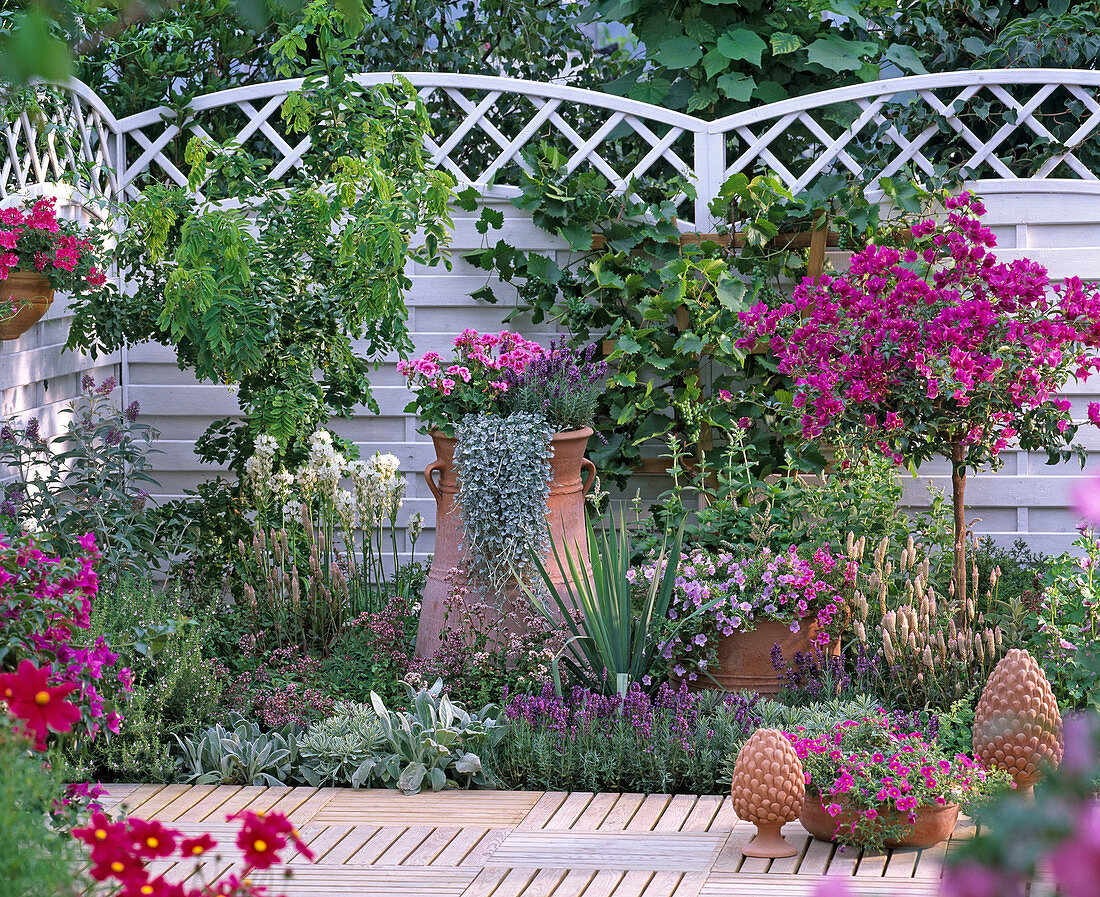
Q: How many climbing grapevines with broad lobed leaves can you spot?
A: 1